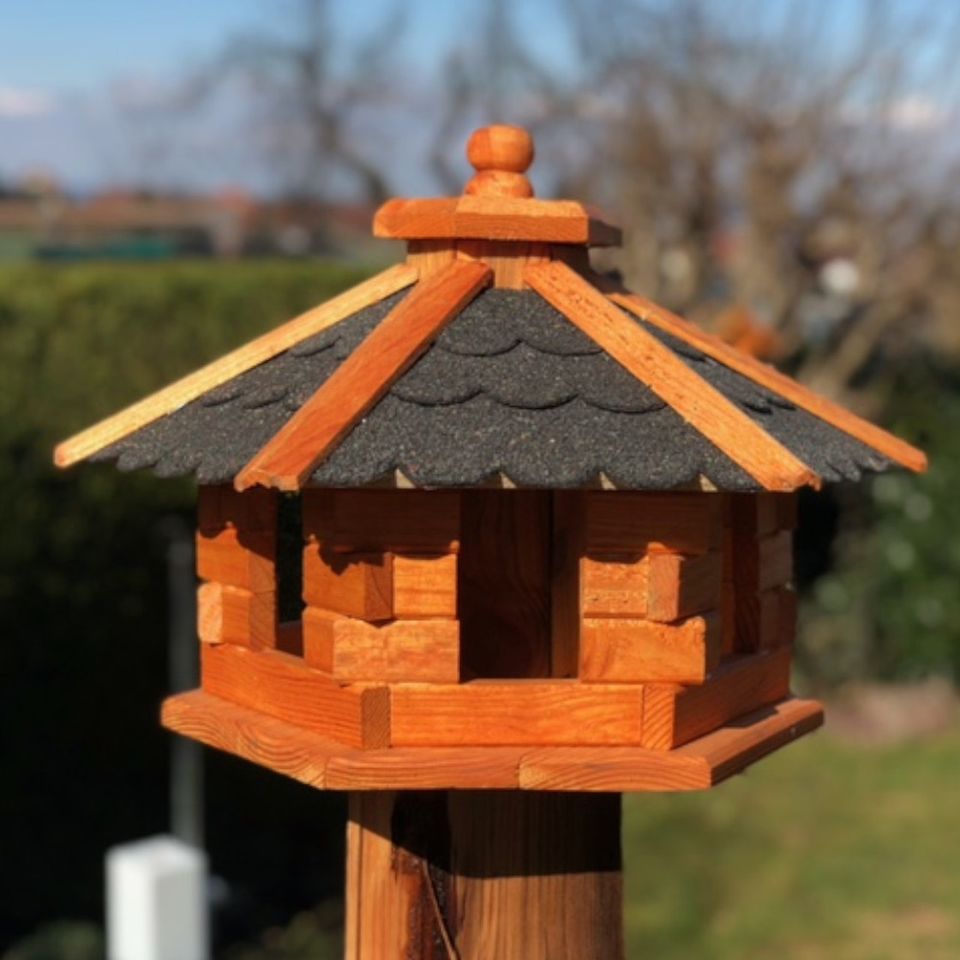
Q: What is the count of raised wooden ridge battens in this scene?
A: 4